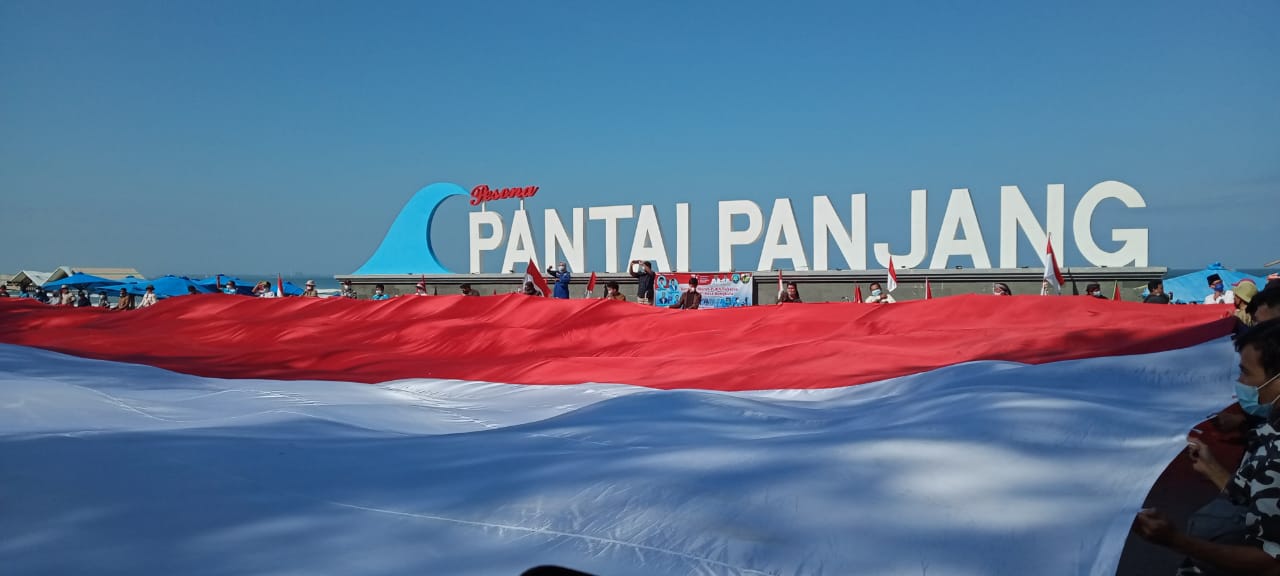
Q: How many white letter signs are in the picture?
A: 13